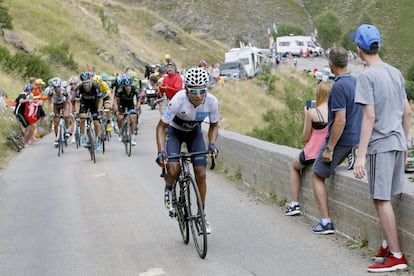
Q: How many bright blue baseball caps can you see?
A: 1